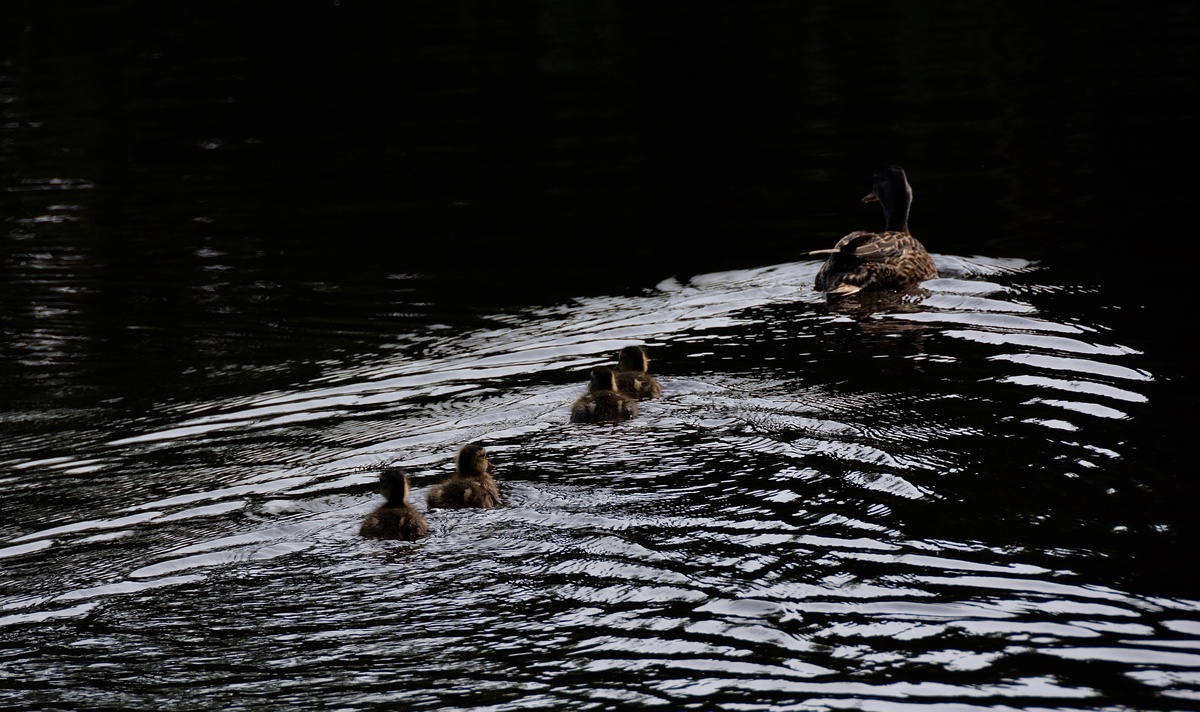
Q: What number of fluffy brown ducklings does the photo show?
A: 4